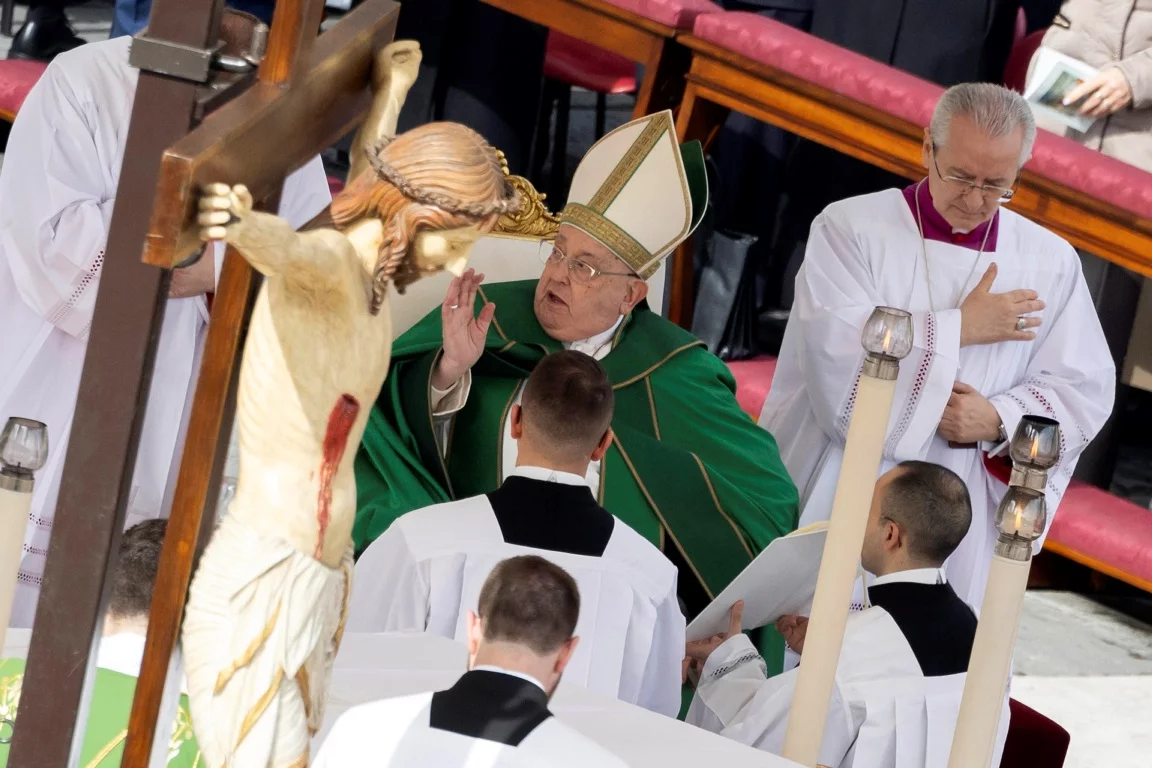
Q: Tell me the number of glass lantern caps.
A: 4